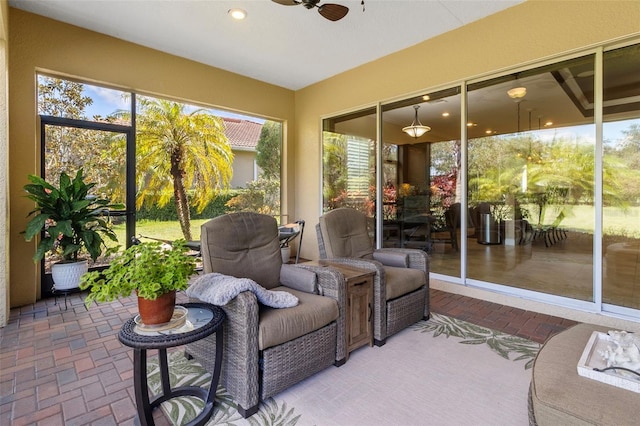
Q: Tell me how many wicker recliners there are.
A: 2